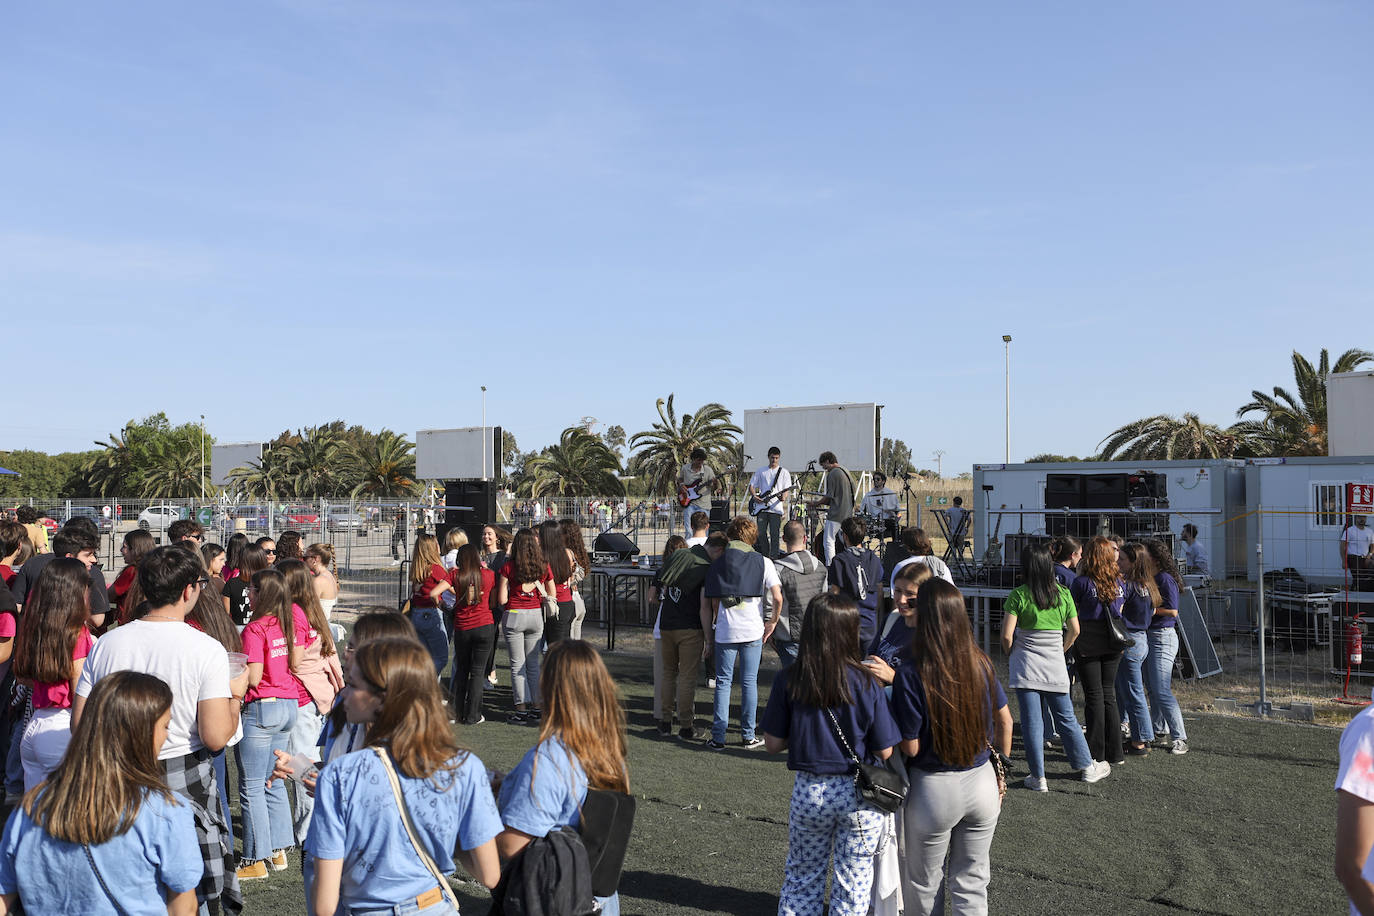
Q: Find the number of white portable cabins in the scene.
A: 2